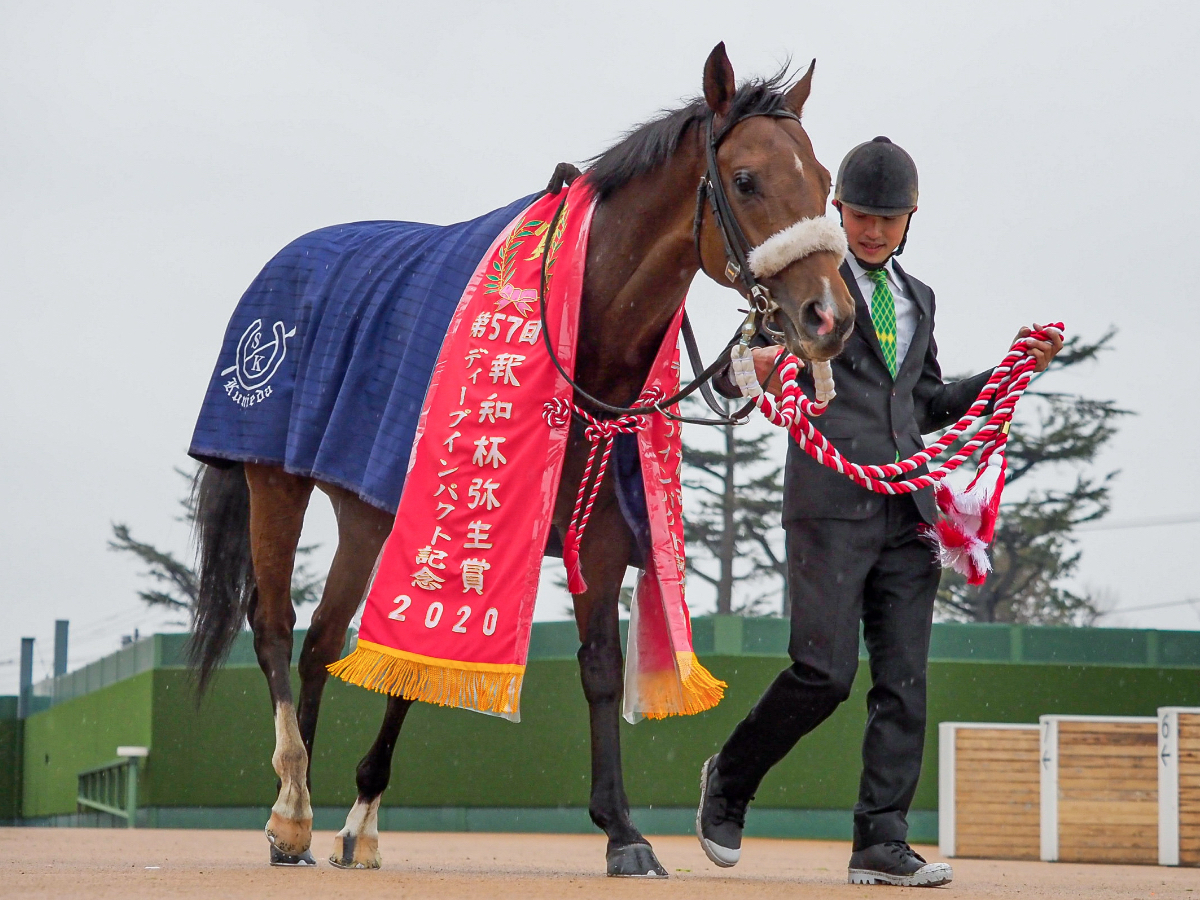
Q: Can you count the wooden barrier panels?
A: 3